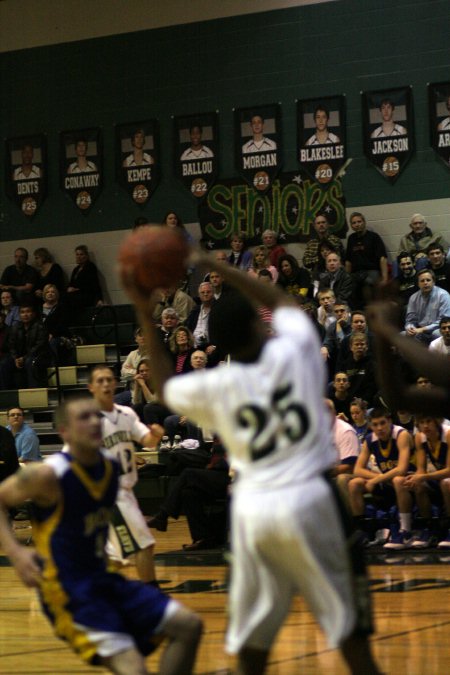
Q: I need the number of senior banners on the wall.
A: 8